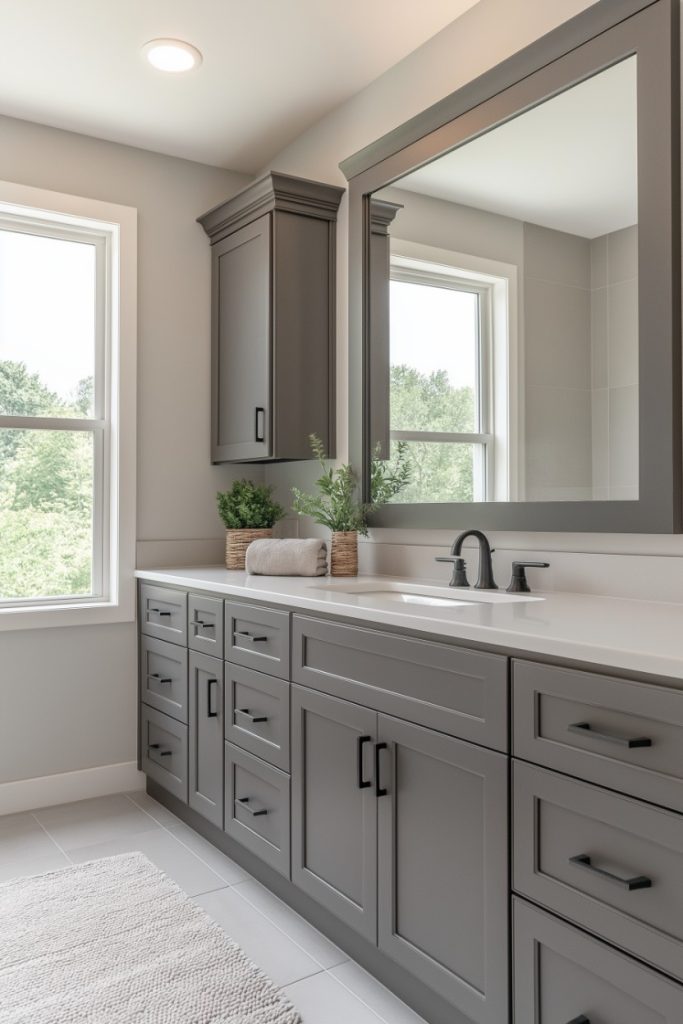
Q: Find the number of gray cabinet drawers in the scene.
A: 10